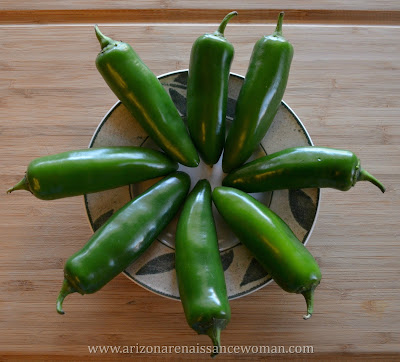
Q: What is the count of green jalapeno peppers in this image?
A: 8